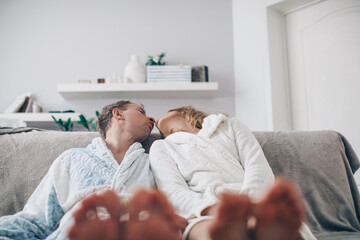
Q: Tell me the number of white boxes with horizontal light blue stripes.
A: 1